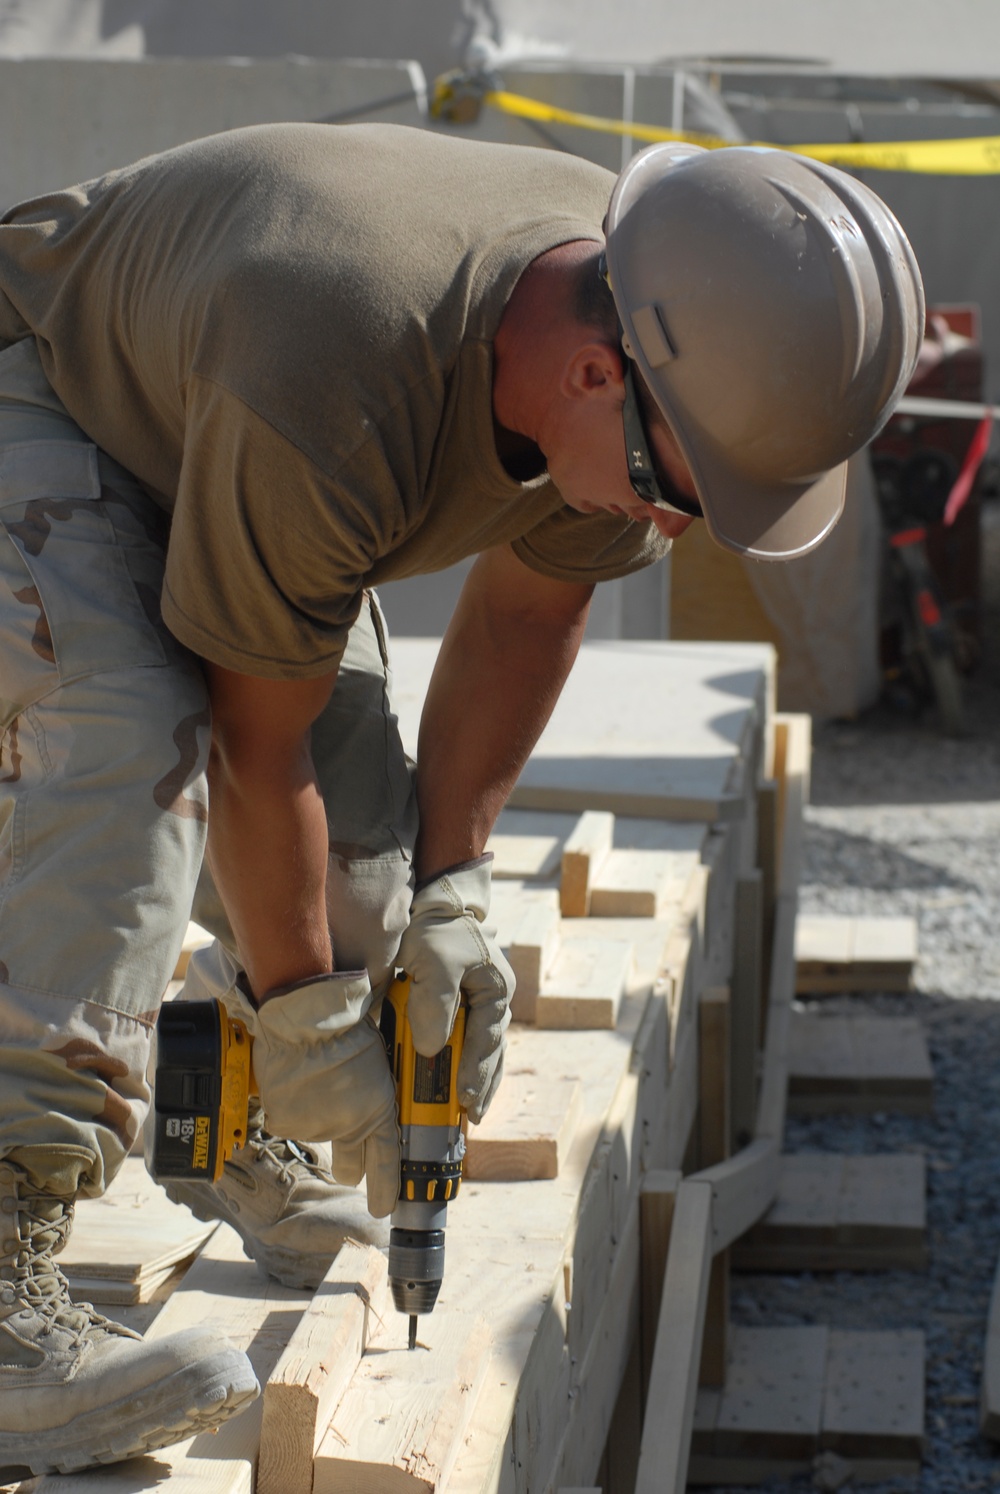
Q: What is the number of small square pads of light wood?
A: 4